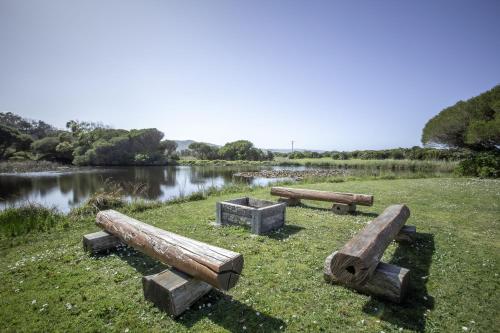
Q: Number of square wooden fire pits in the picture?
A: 1